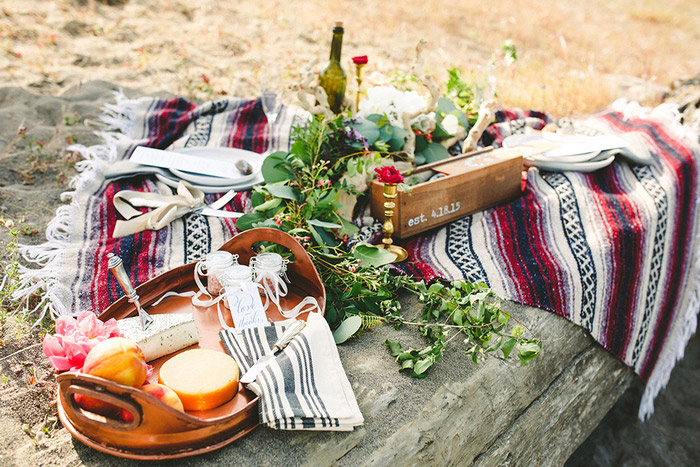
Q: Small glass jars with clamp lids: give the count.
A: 3